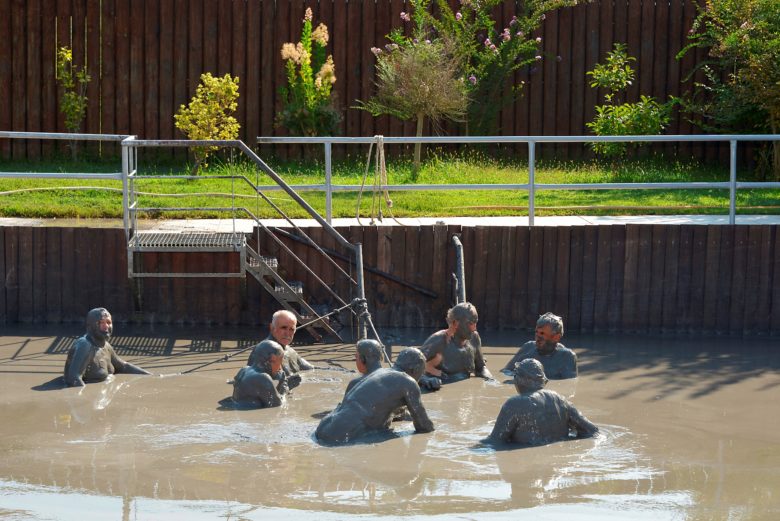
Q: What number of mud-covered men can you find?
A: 8